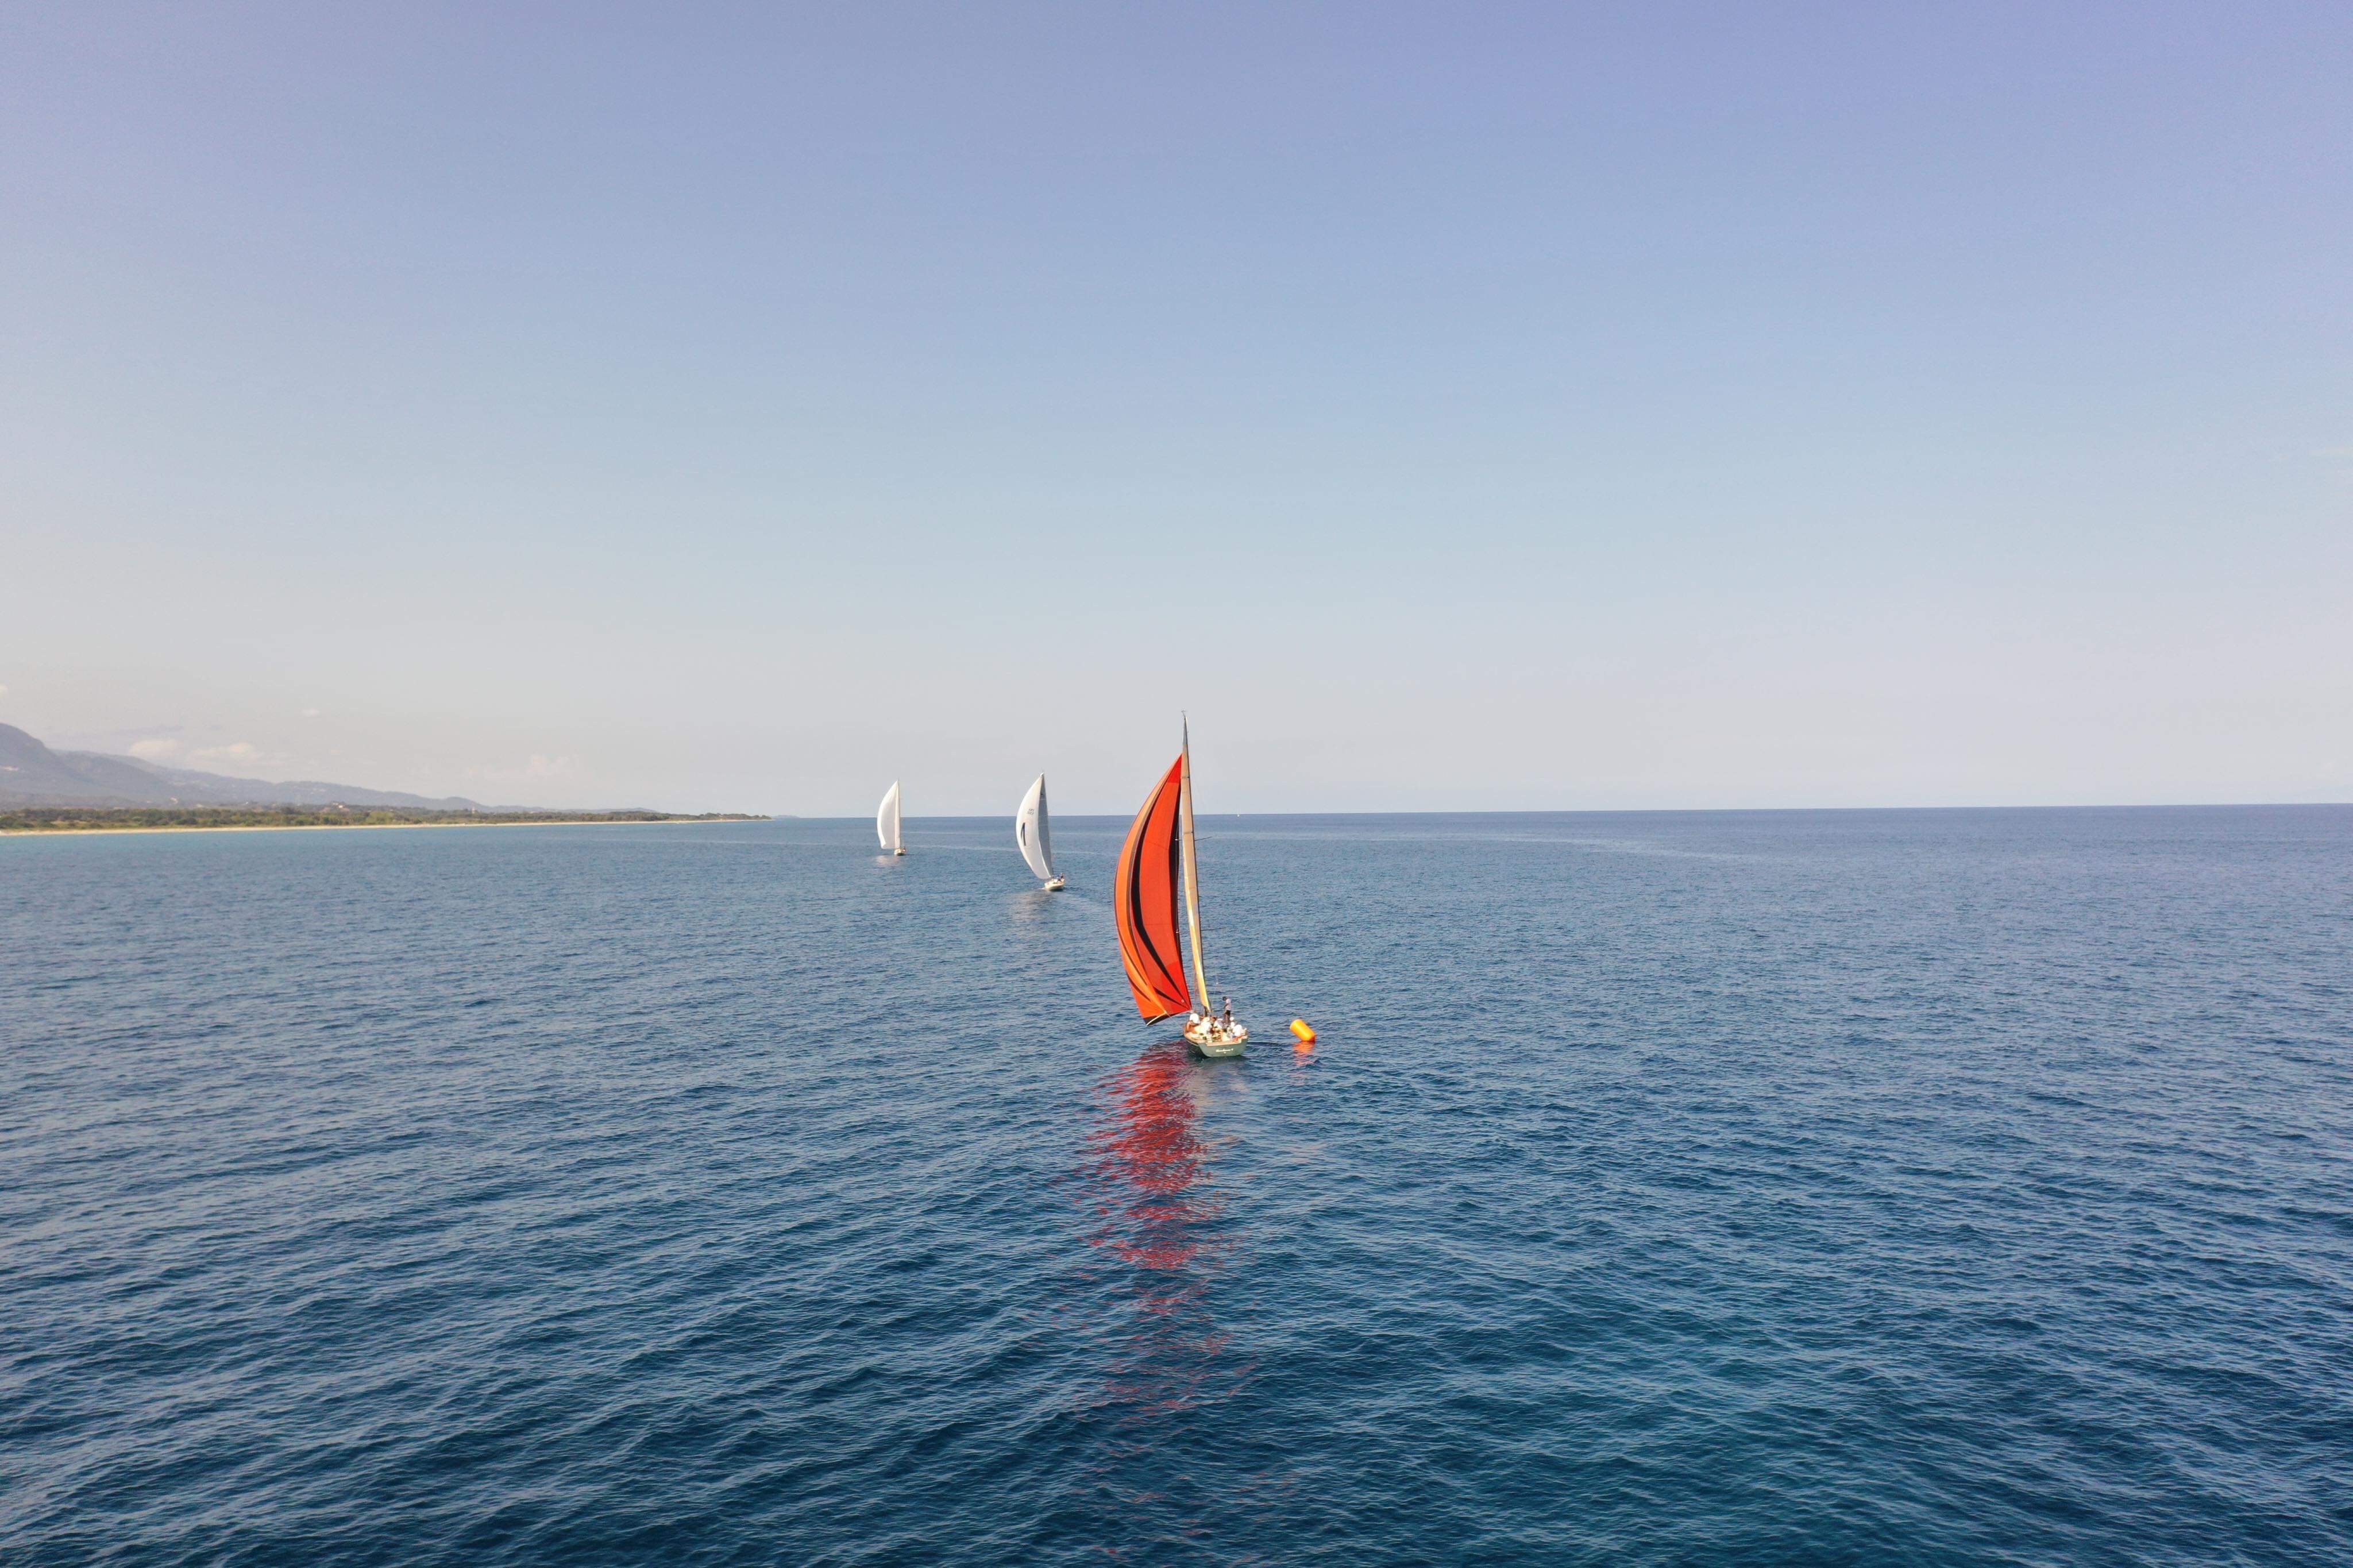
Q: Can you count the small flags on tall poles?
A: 0